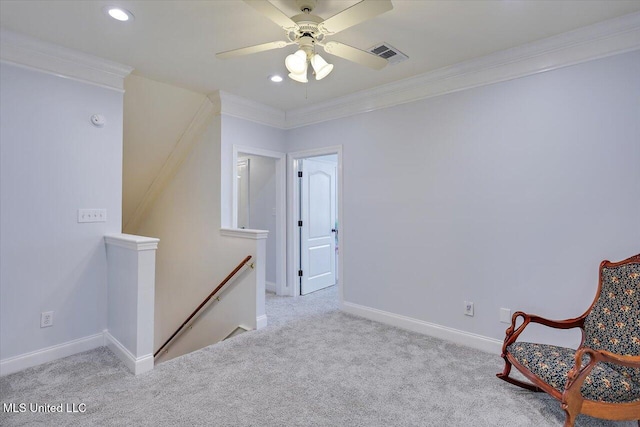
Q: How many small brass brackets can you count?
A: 4